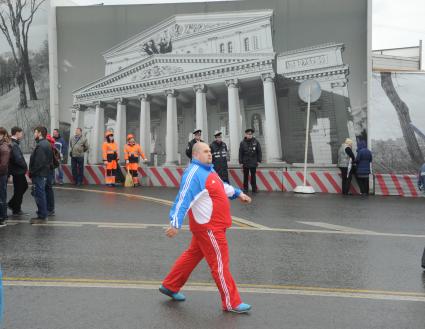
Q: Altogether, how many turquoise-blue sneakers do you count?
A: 2